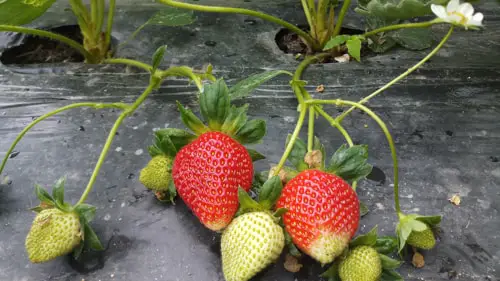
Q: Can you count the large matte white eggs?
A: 0